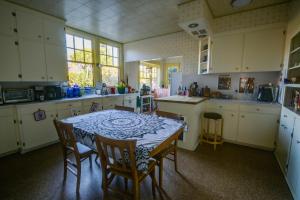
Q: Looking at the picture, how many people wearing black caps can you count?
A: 0